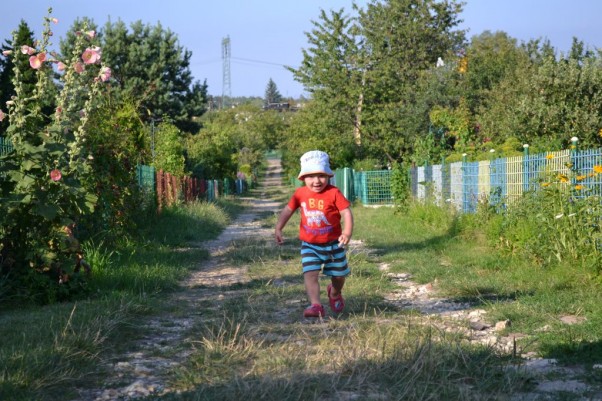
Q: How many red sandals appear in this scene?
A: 2